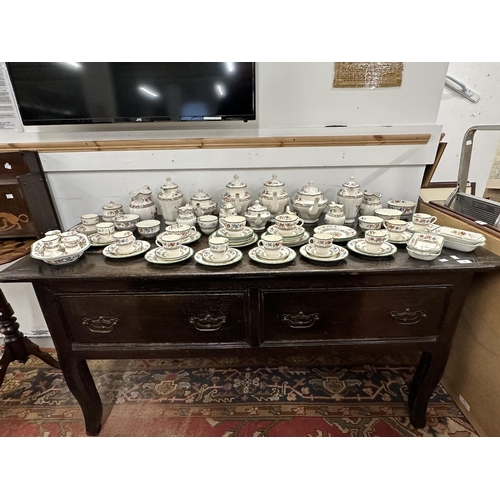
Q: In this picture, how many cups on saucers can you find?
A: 13